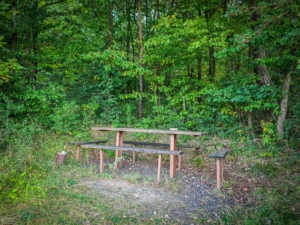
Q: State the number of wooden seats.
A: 4